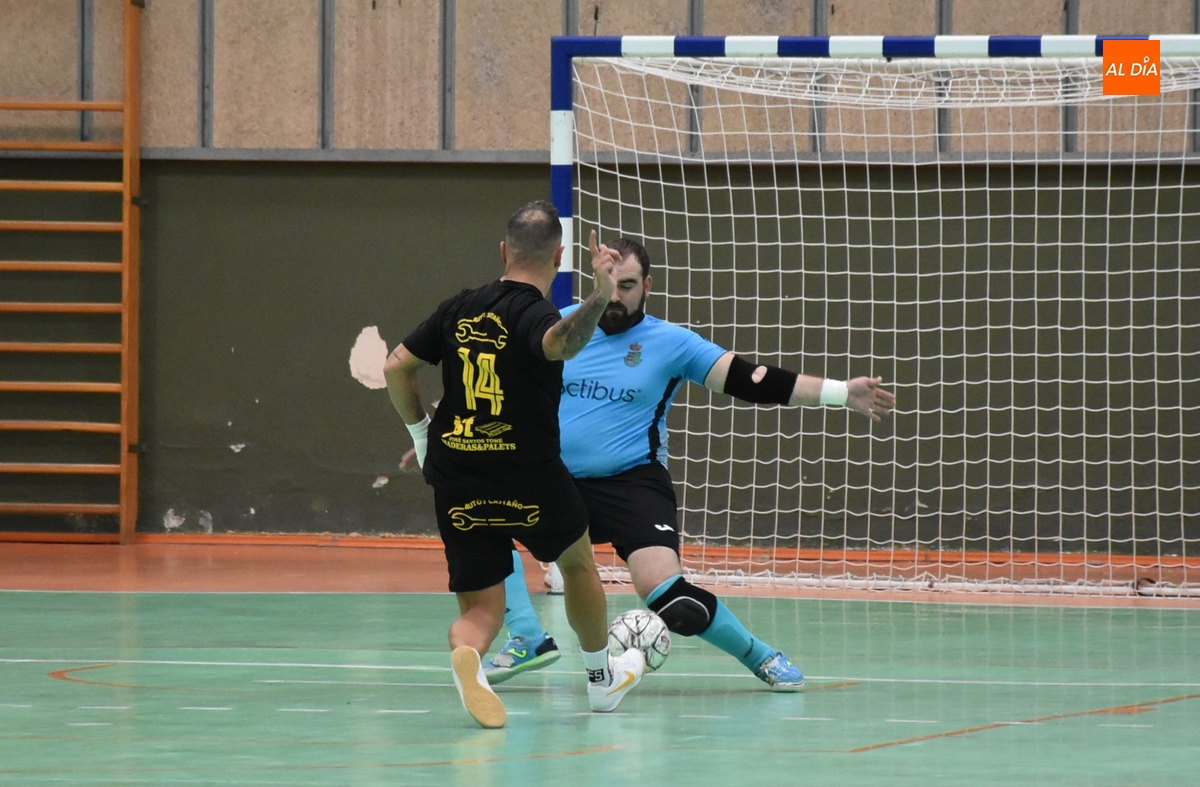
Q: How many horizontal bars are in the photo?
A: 11